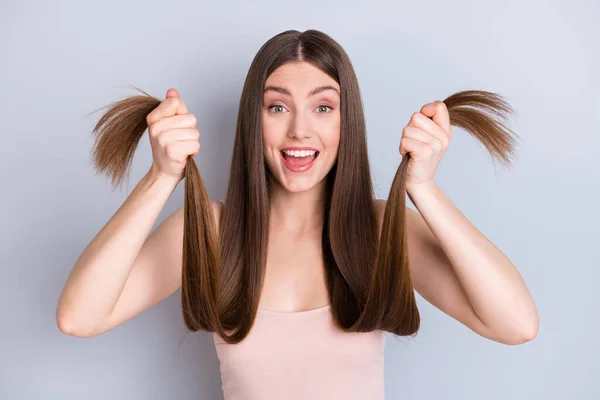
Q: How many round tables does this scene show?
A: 0